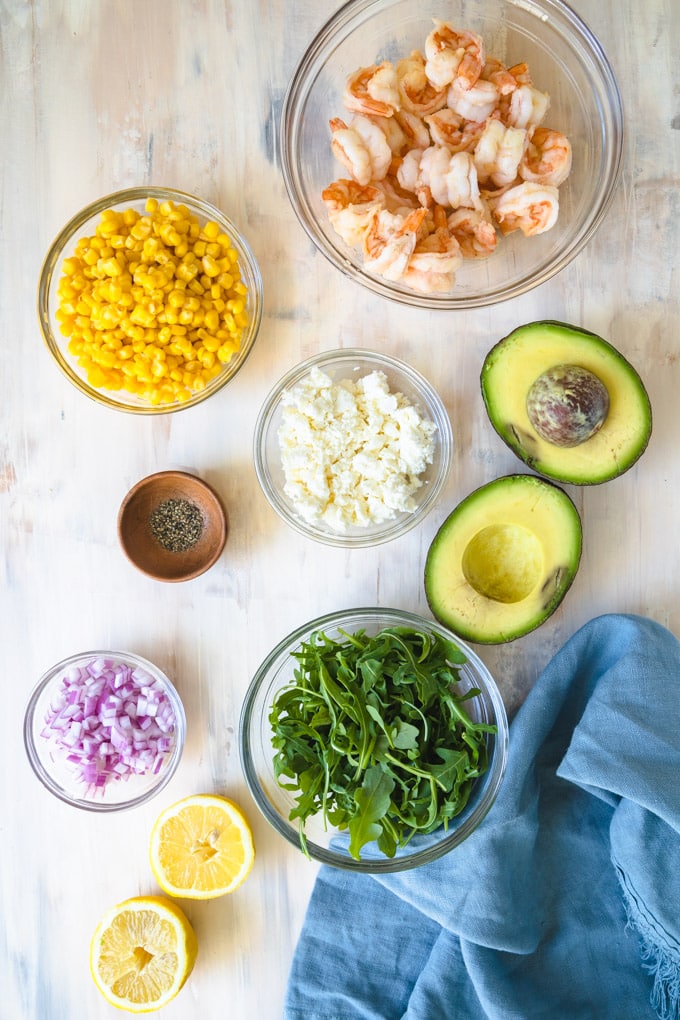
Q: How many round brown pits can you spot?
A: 1